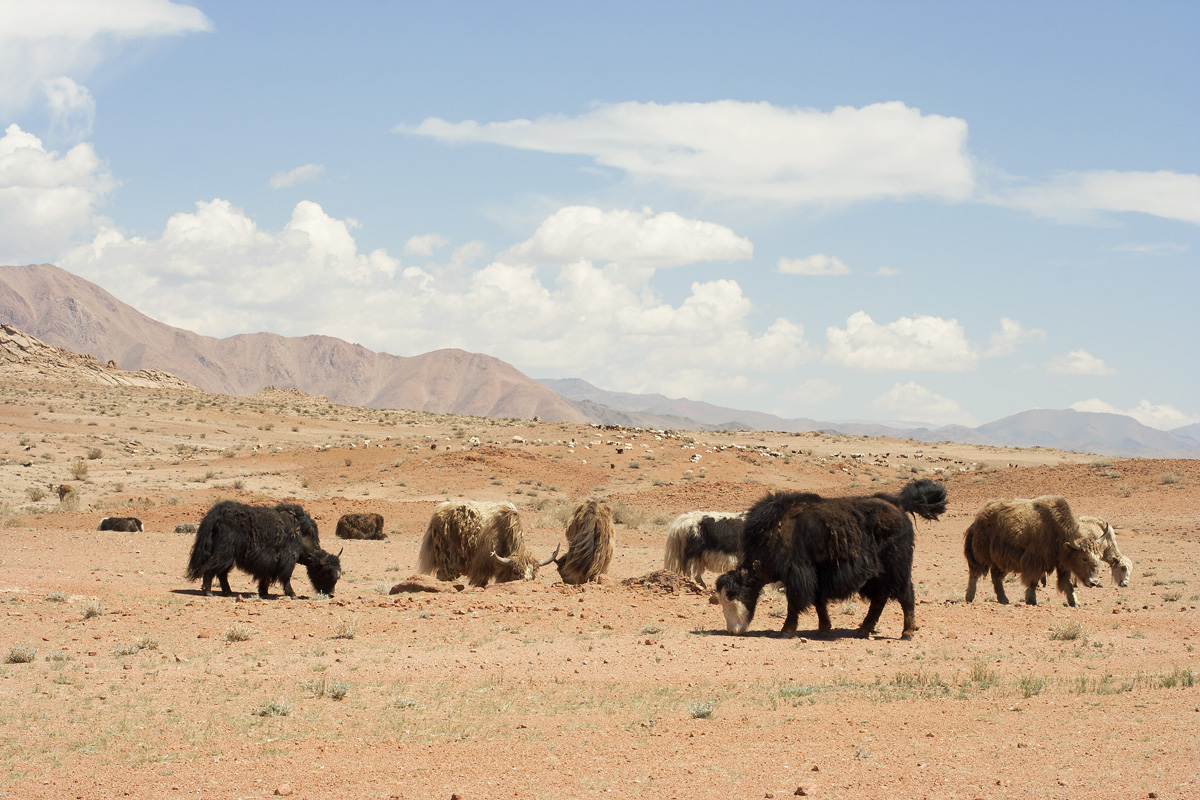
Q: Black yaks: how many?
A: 2